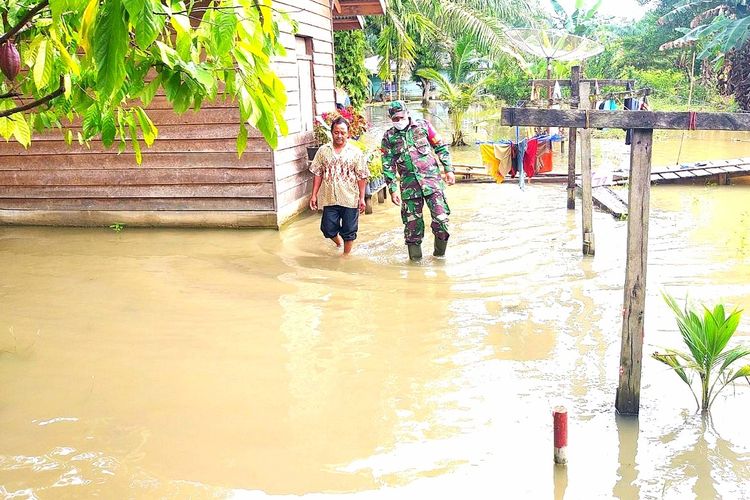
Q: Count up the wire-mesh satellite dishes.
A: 1